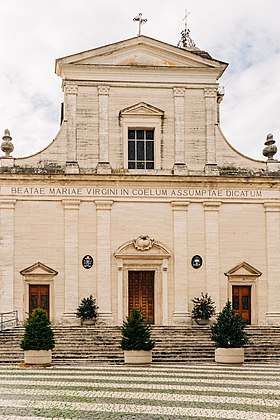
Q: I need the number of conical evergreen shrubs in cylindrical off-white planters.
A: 3